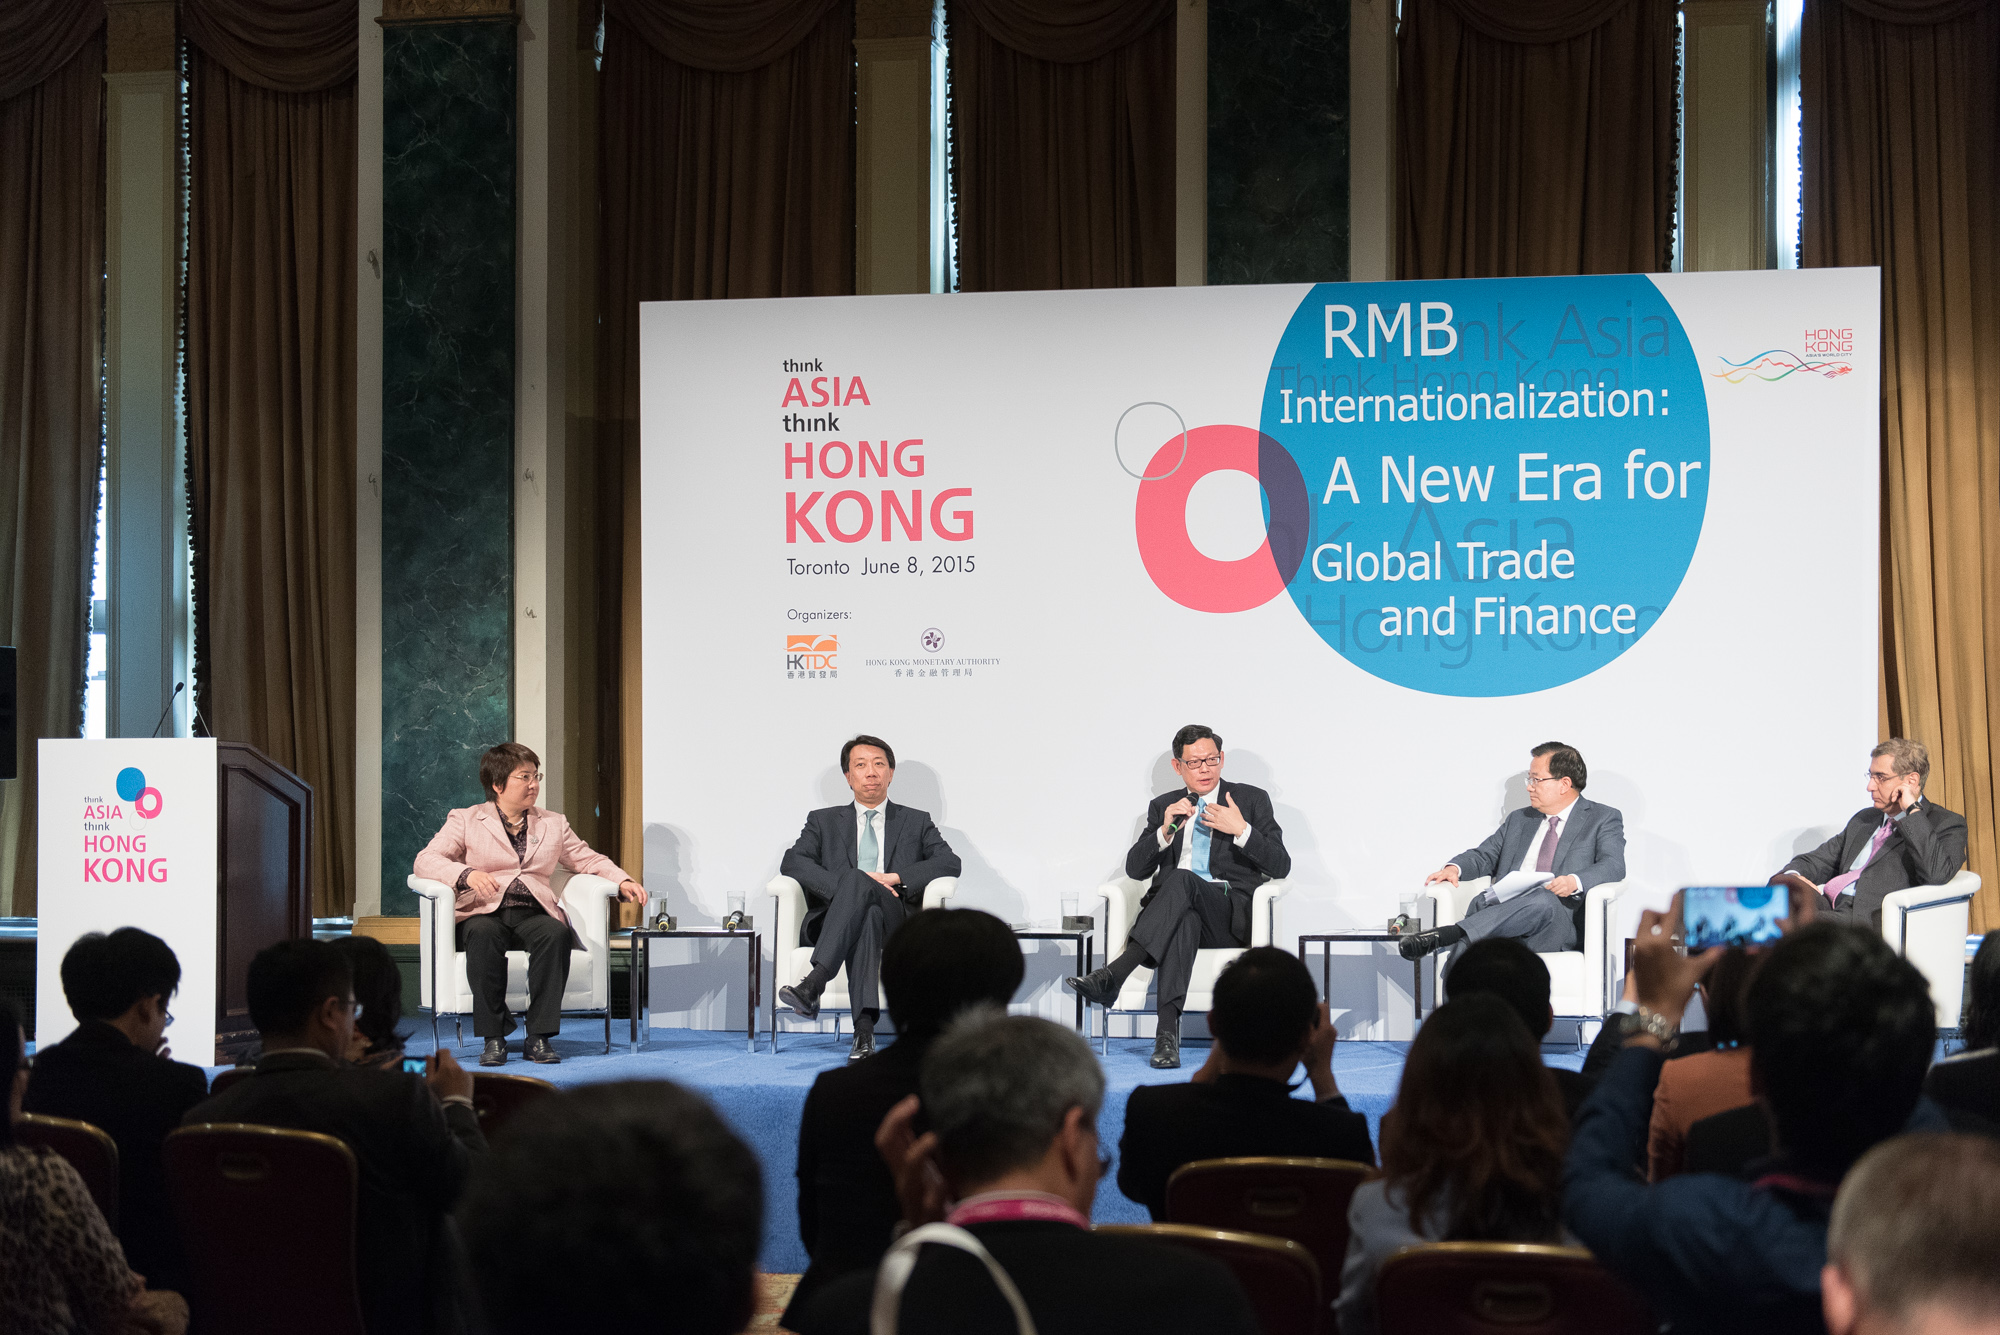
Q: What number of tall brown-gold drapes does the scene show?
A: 6